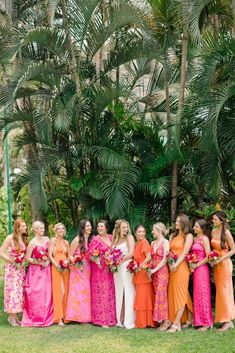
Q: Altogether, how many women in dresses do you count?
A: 11